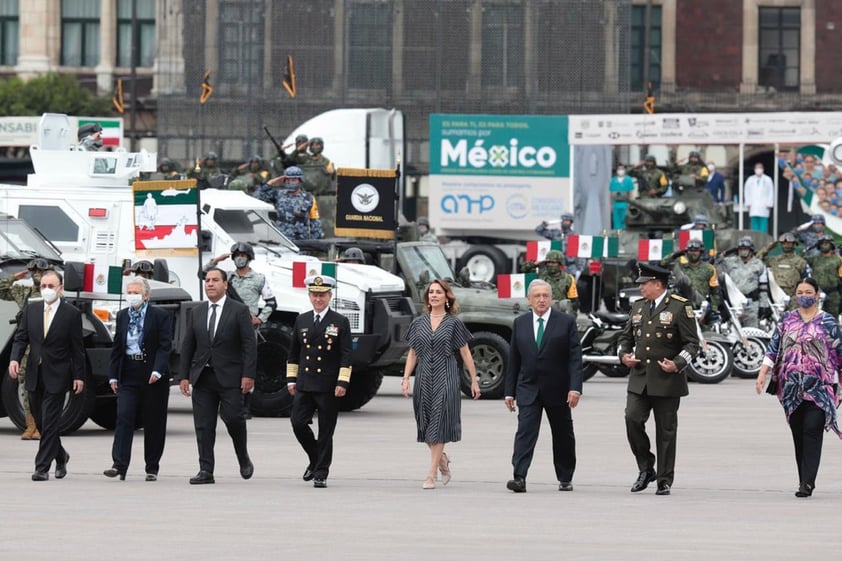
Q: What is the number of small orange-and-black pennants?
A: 4